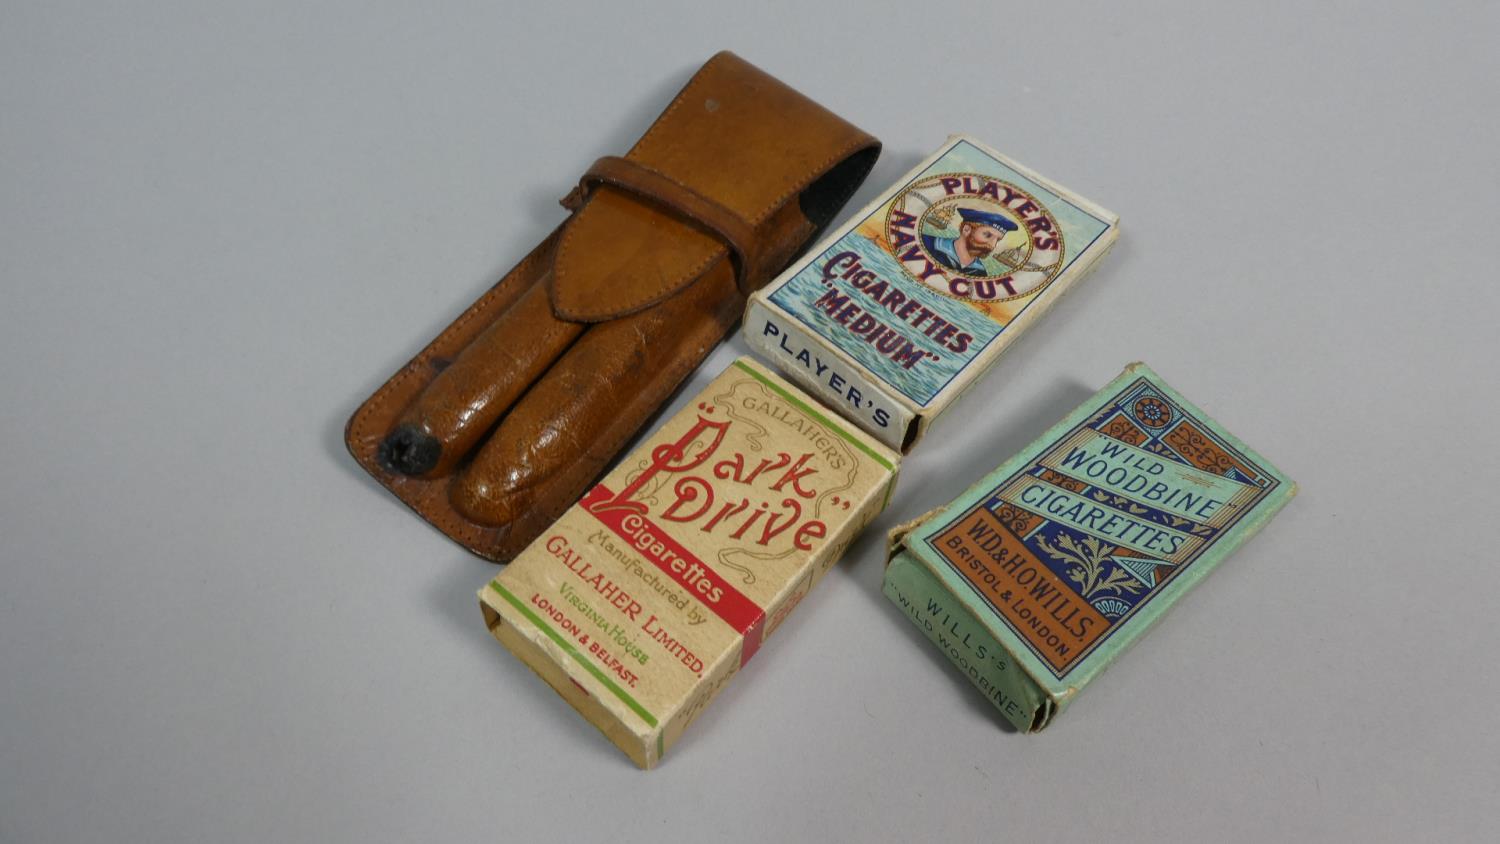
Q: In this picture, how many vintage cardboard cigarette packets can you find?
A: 3